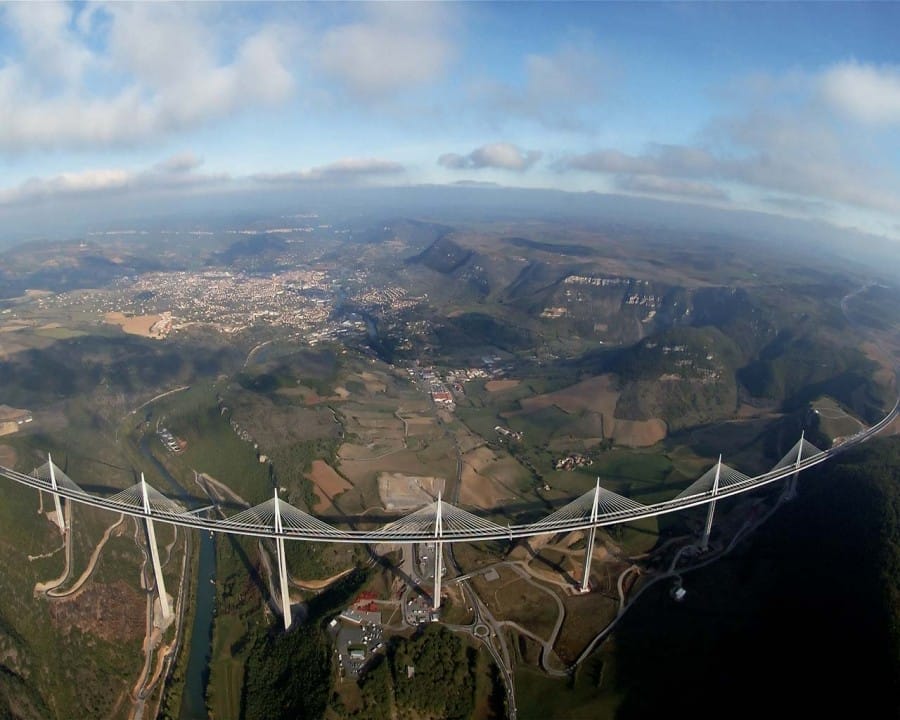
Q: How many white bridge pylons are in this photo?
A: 7